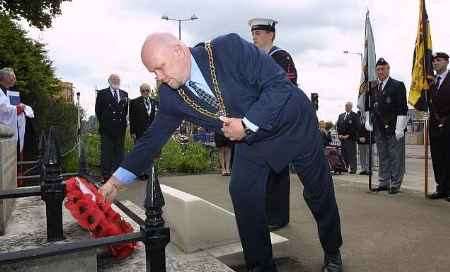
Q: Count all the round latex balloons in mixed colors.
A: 0